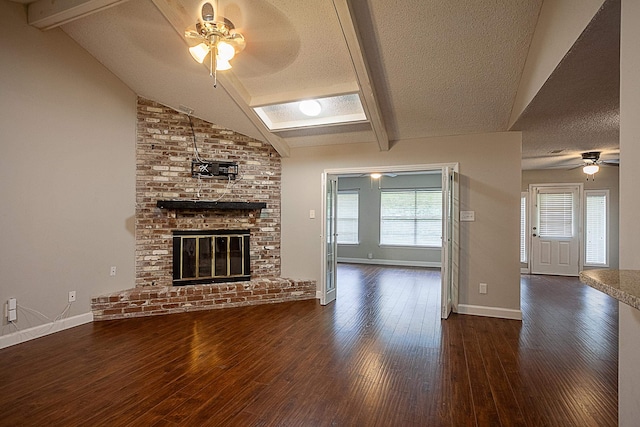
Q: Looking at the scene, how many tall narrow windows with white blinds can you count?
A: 2